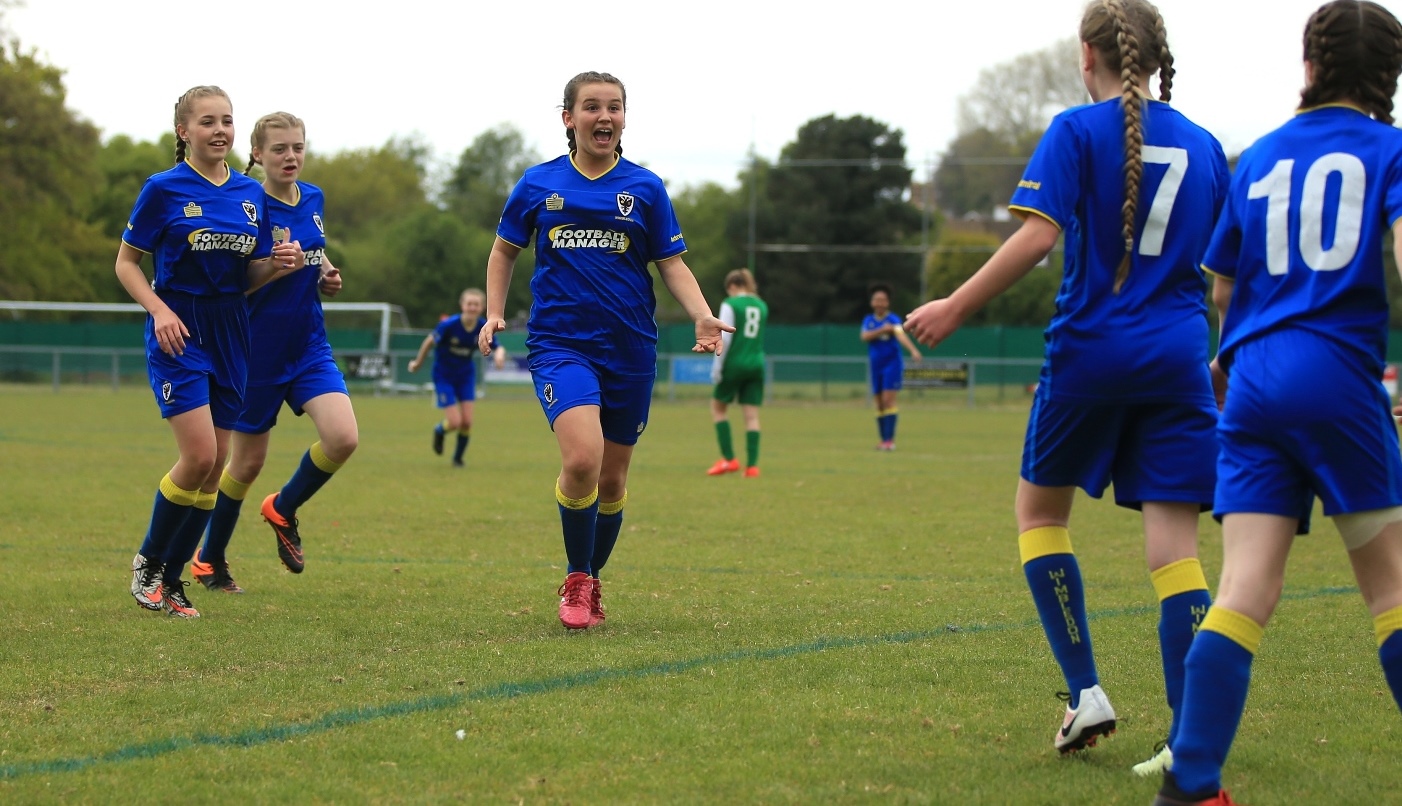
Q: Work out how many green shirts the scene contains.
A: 1